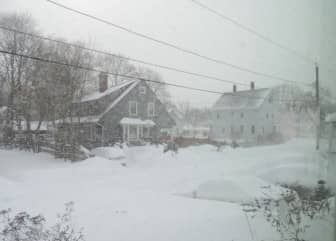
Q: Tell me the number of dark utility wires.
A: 4